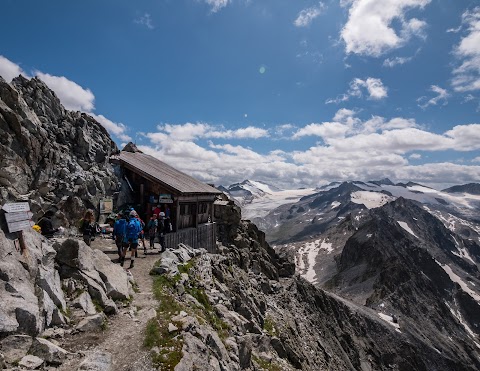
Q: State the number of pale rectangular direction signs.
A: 3